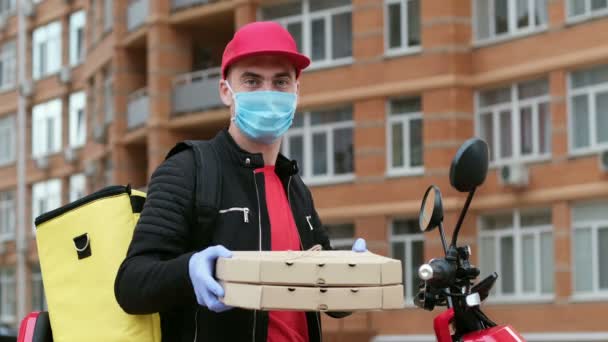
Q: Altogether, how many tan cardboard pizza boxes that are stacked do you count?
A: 2